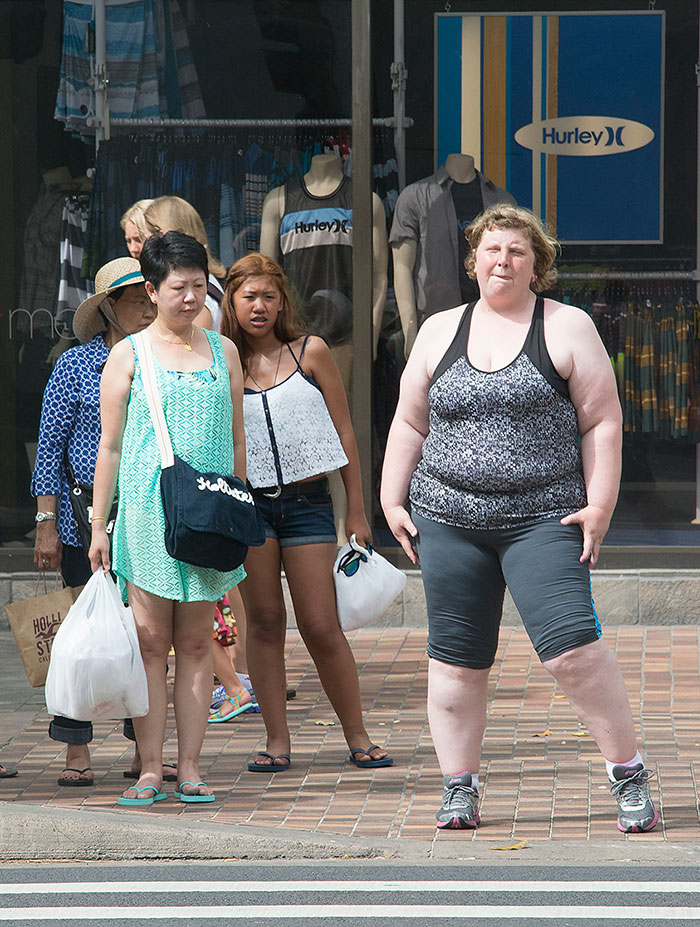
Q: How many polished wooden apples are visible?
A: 0